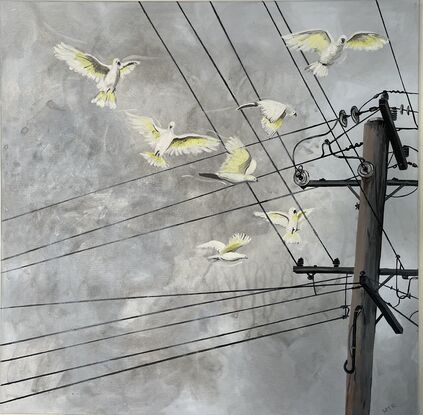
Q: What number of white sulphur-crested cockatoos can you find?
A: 7